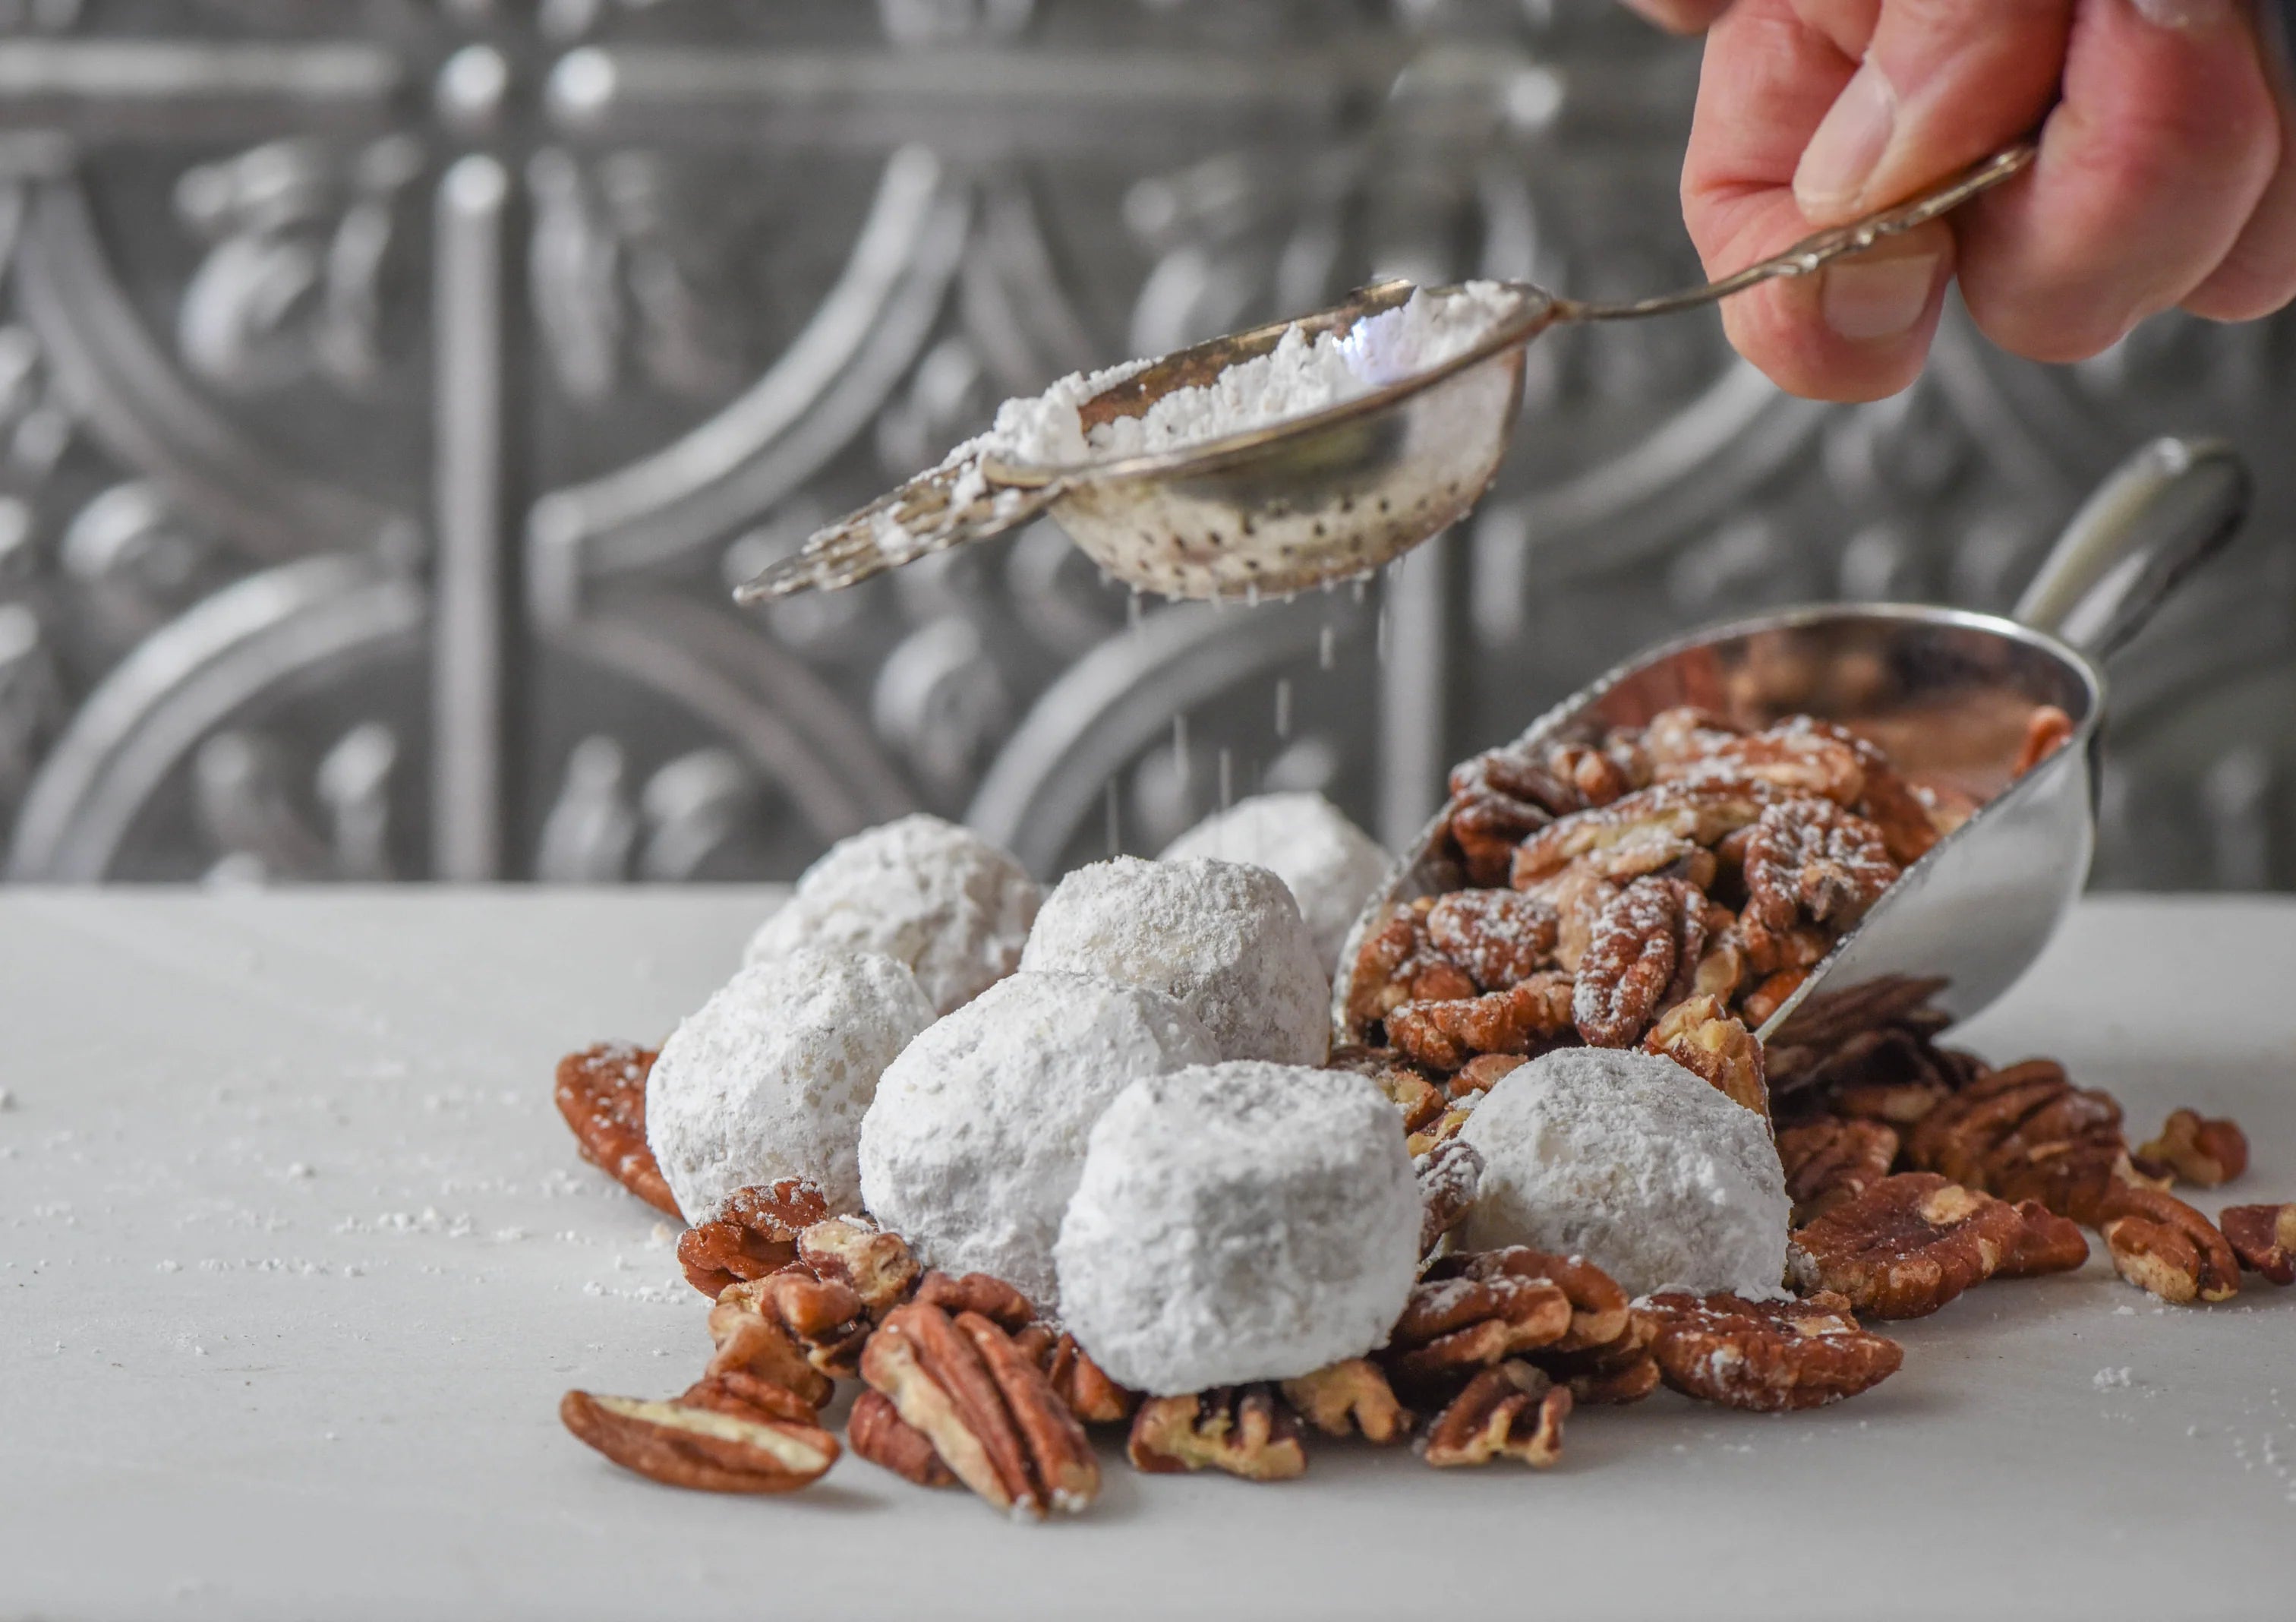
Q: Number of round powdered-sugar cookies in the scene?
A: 7